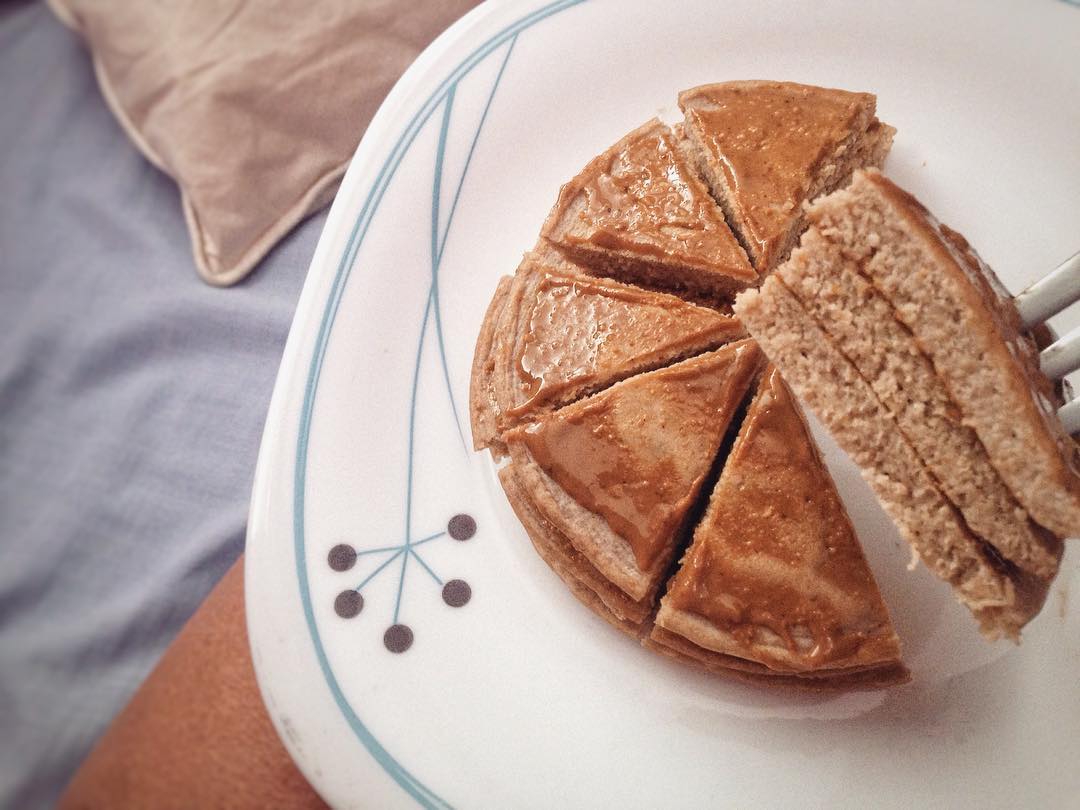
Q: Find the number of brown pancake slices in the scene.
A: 6